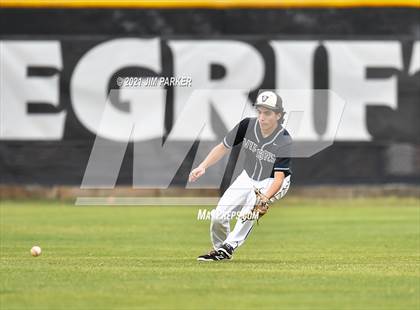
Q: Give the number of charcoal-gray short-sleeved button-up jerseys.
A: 1